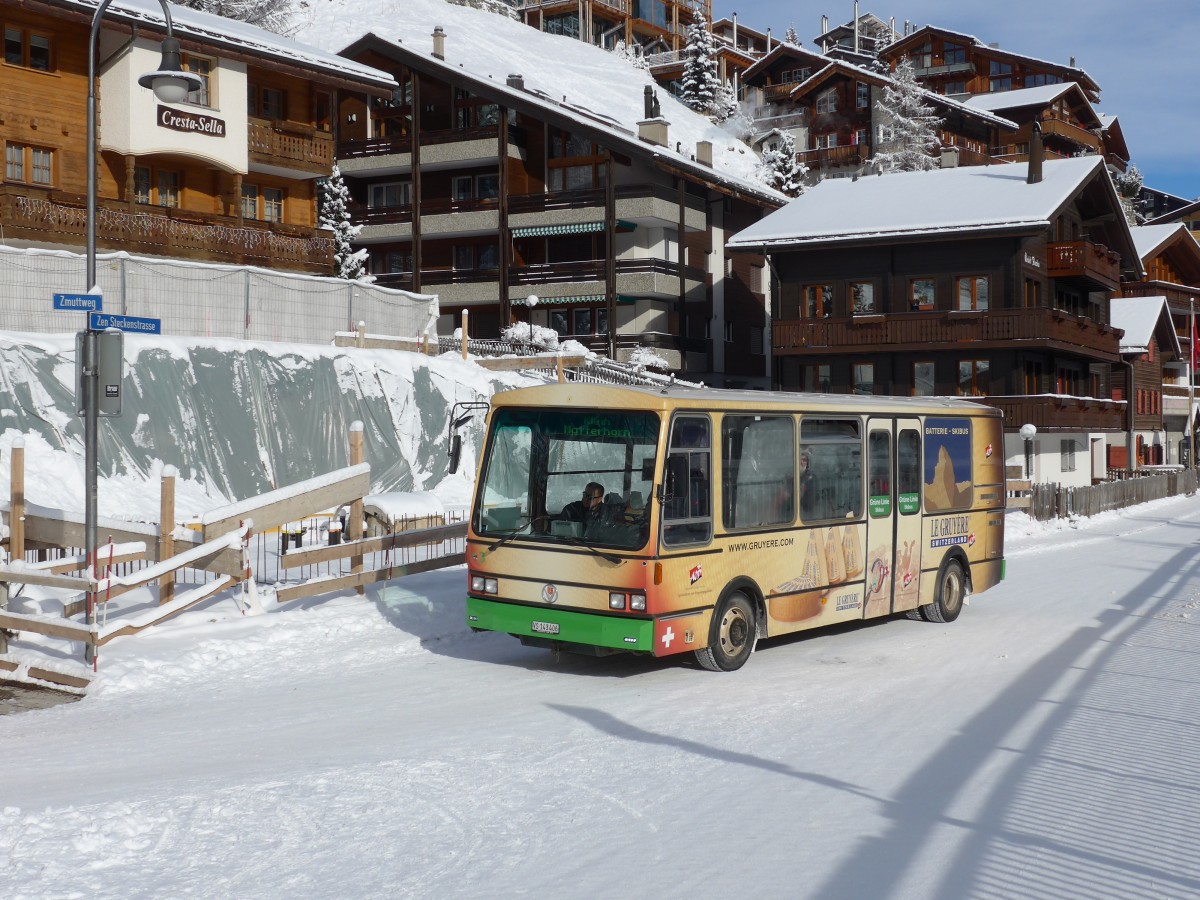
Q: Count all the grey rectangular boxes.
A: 1